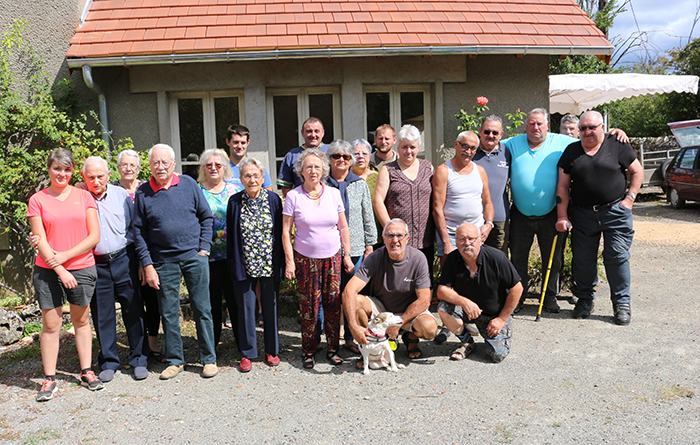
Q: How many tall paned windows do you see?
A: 3